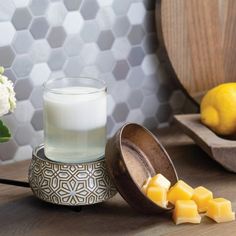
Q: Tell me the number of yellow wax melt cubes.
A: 6